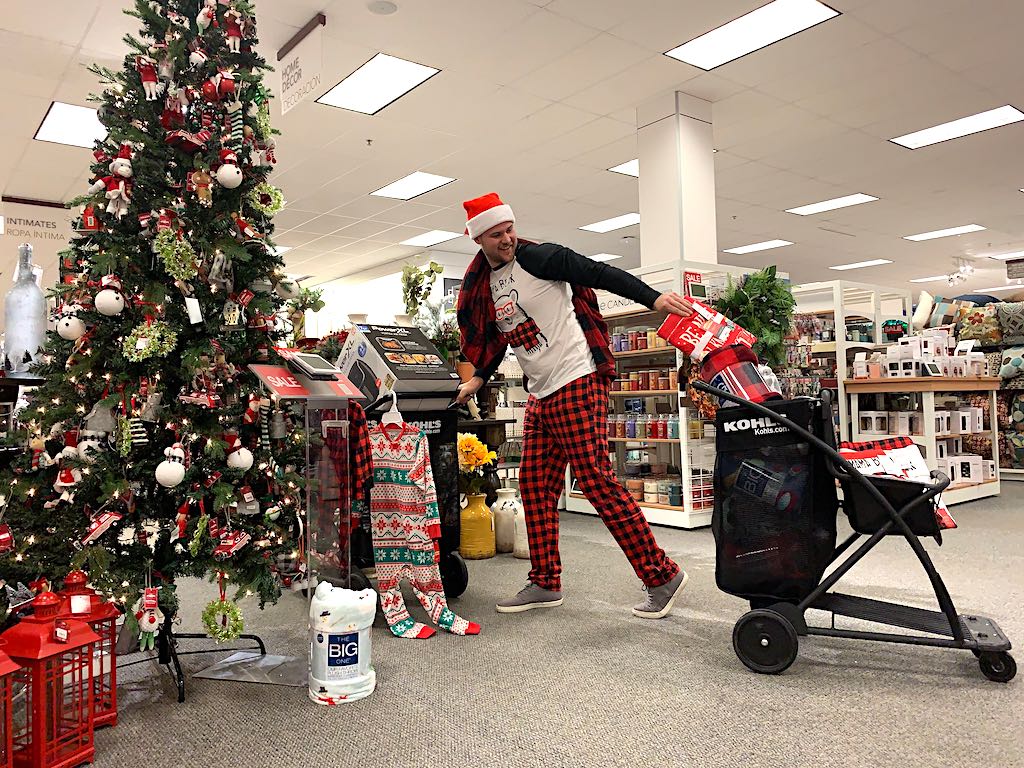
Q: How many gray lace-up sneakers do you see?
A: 2